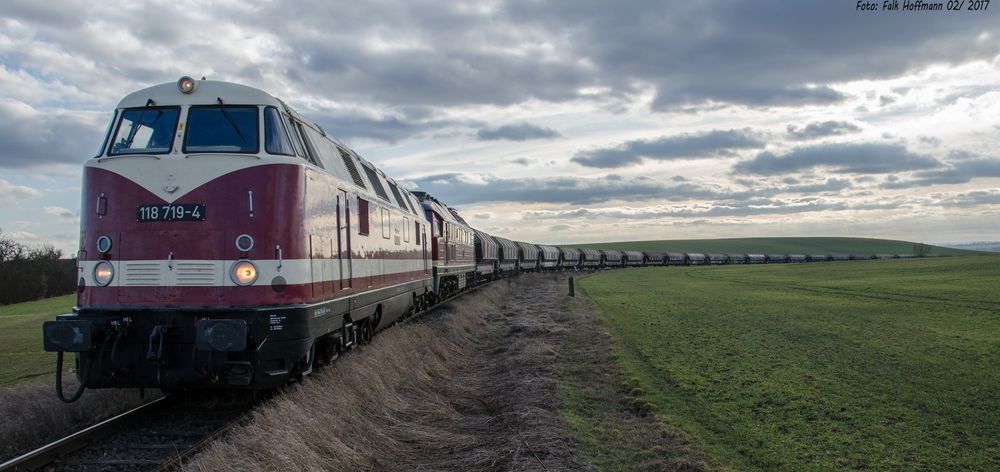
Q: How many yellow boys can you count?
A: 0